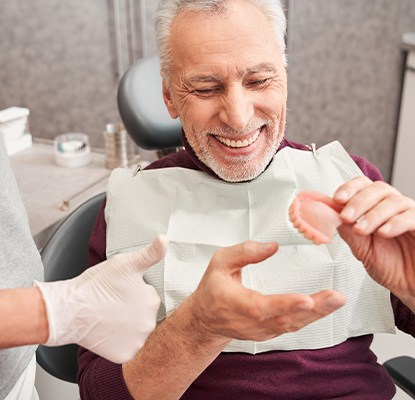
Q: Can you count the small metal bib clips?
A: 2